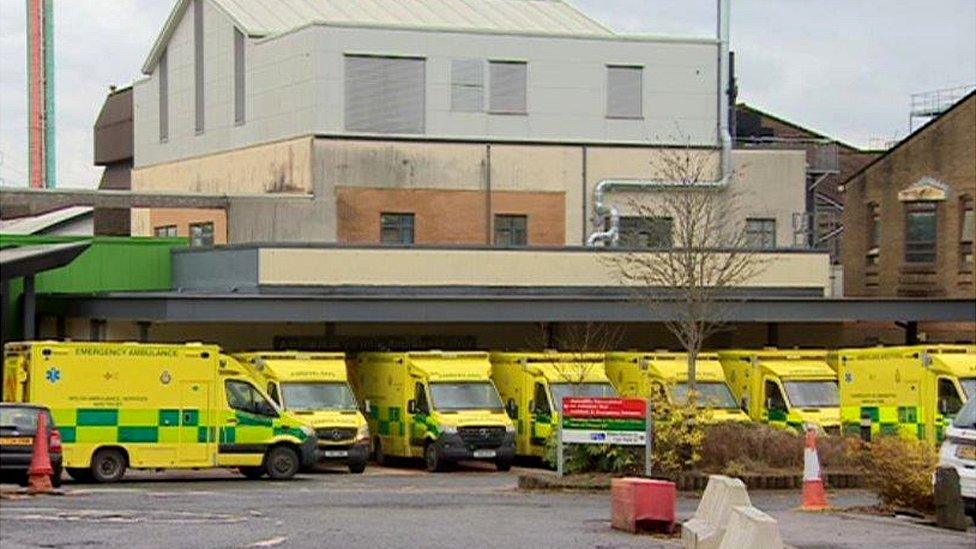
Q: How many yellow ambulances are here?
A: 7